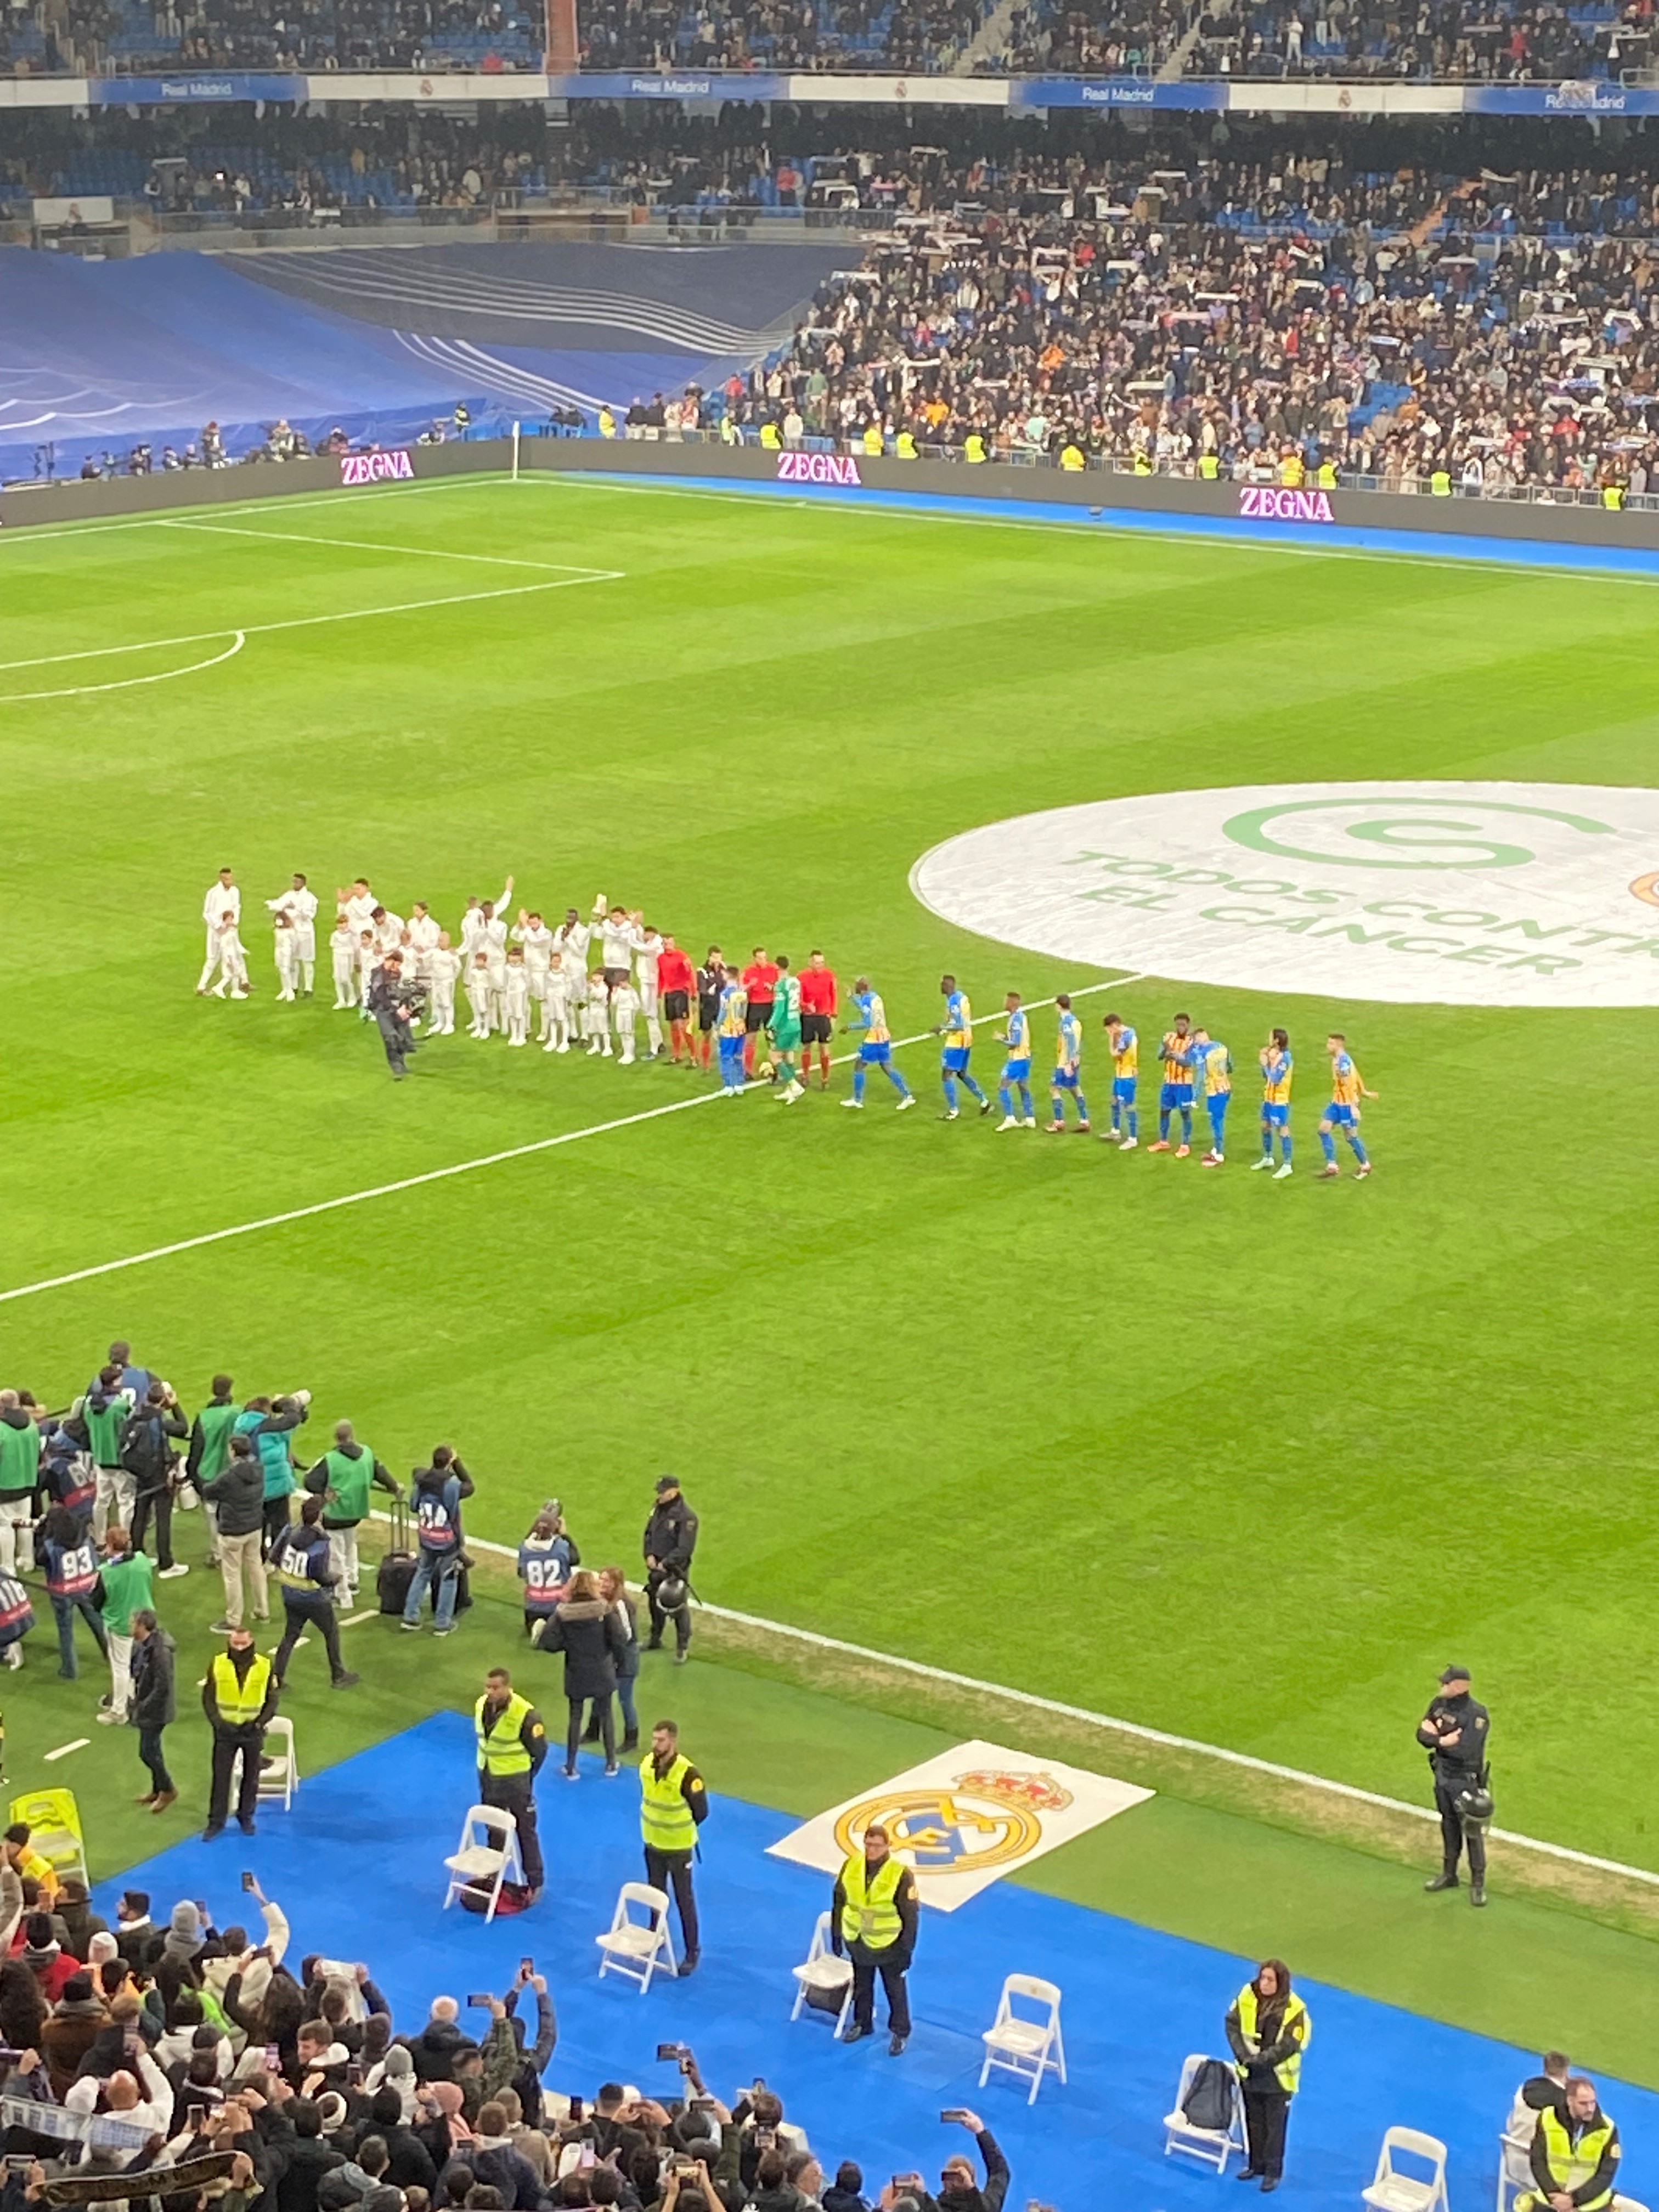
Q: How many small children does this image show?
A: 11